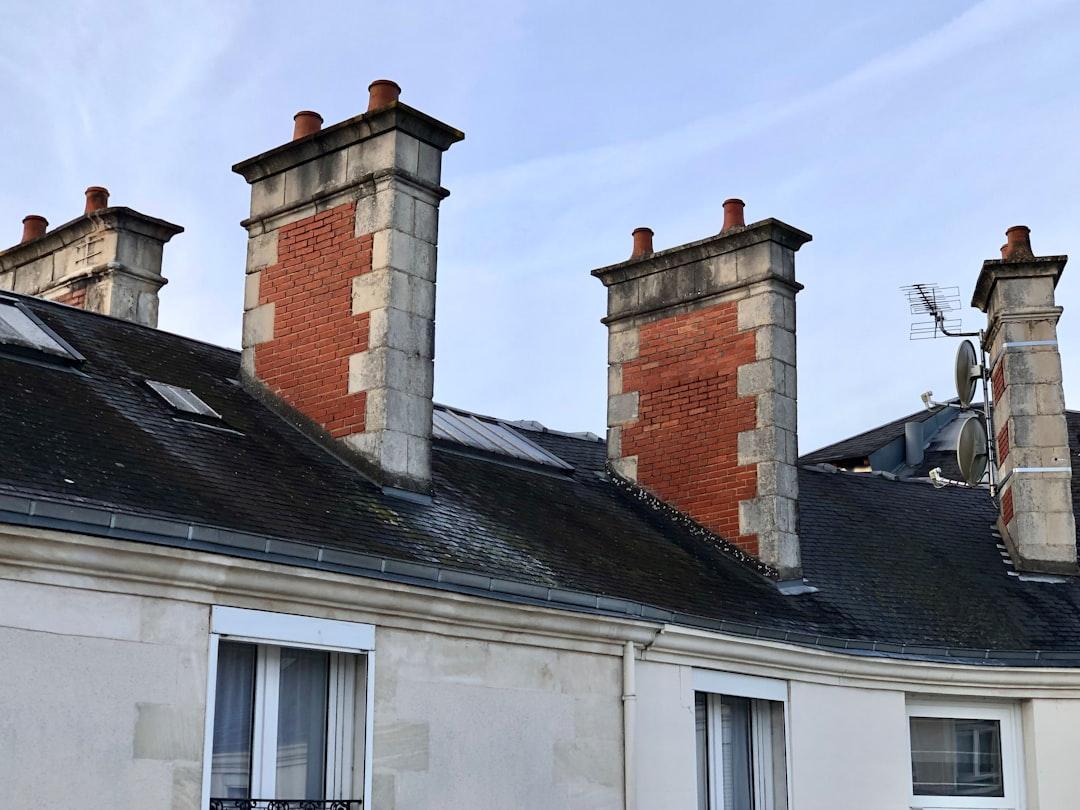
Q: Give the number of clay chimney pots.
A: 8